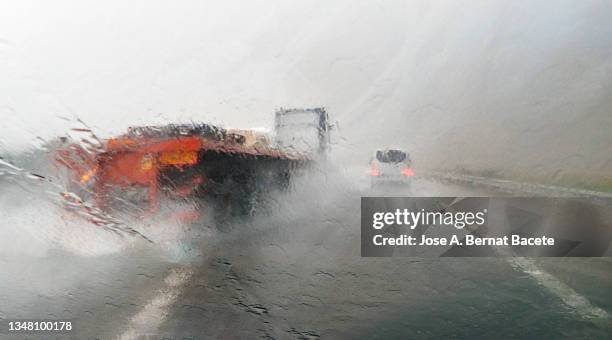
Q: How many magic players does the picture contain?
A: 0